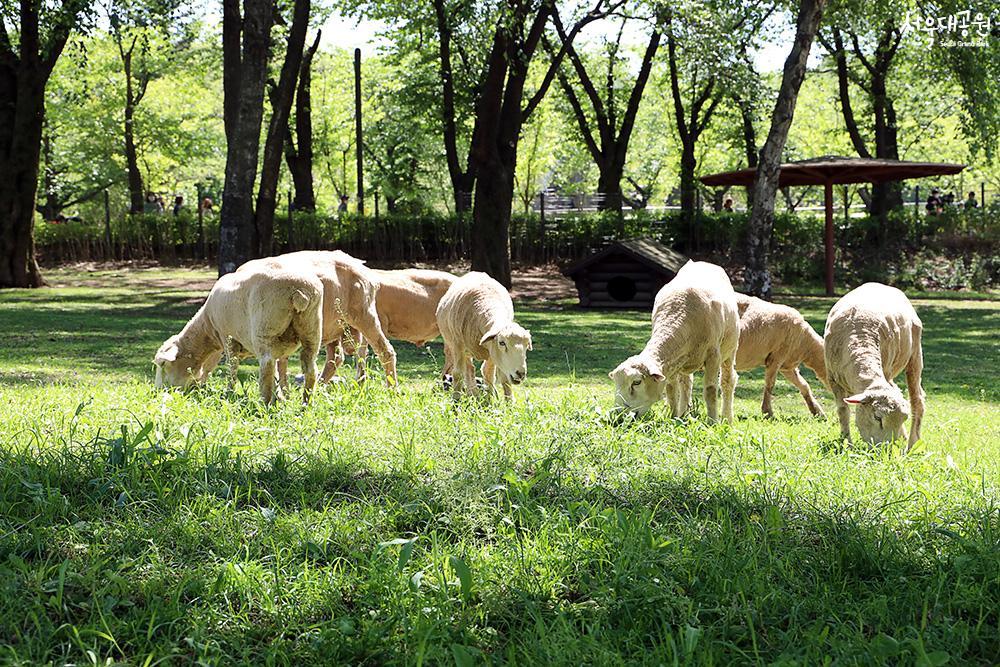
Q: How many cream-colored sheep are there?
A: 7